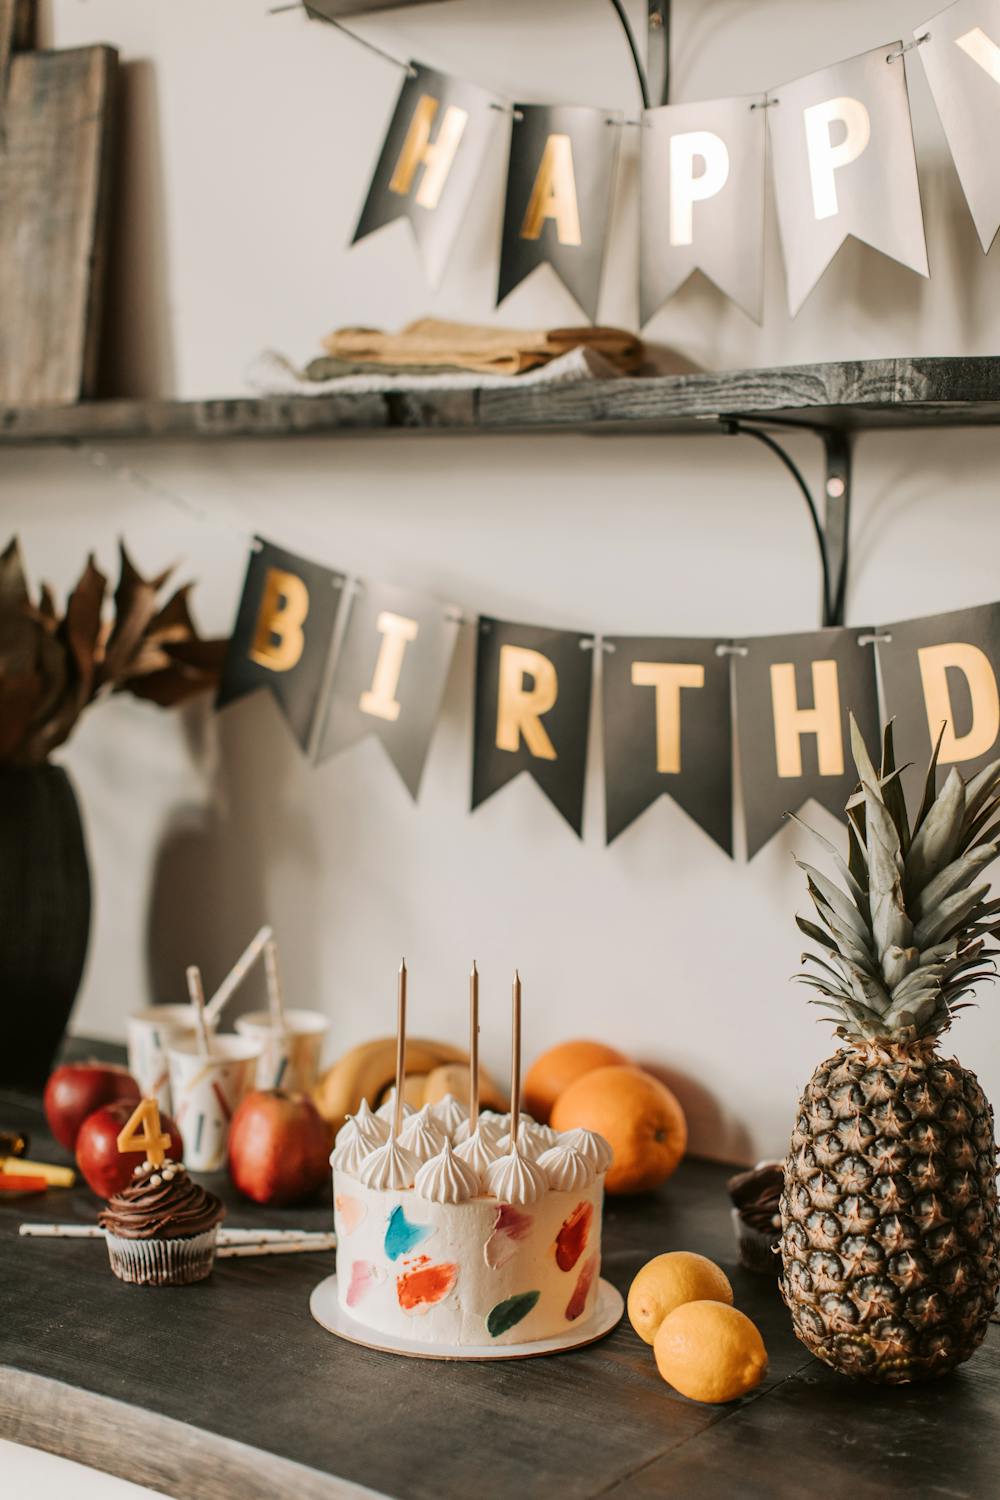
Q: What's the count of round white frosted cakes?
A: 1